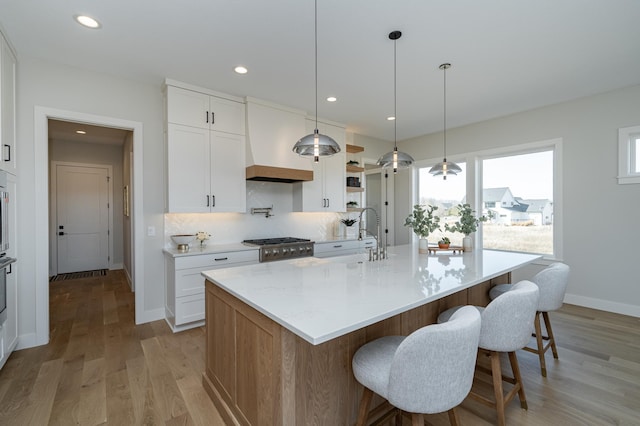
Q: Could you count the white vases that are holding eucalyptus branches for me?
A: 2